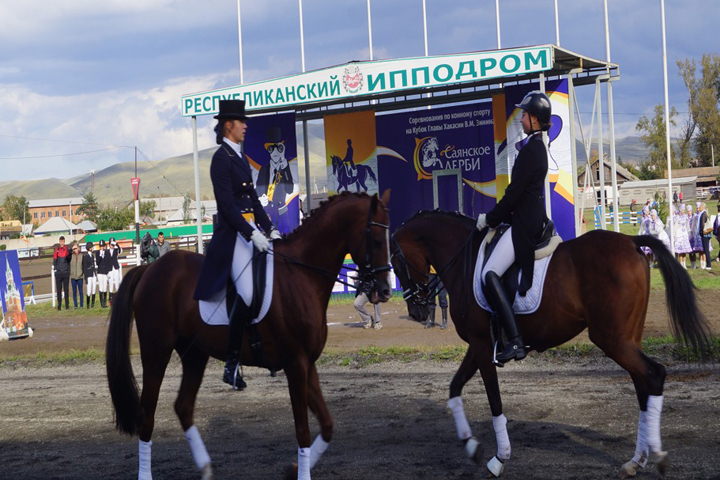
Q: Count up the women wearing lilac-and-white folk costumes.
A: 6